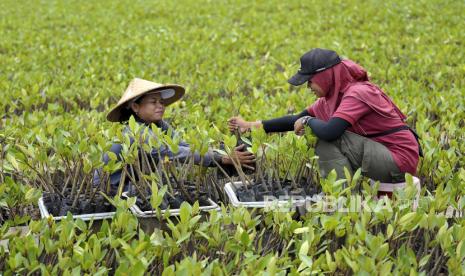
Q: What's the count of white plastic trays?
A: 3